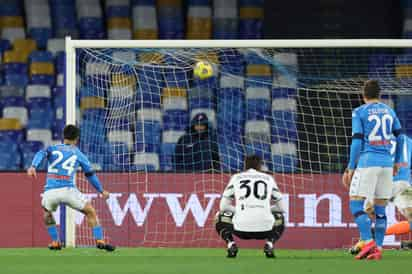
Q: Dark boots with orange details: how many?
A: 2